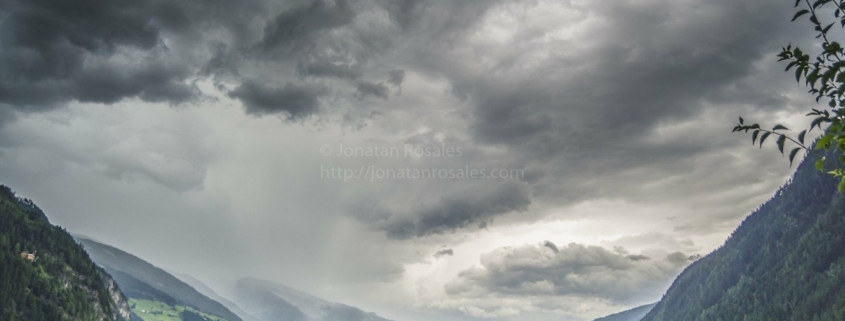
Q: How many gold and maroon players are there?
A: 0